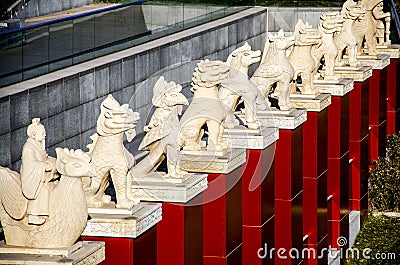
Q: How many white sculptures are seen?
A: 11